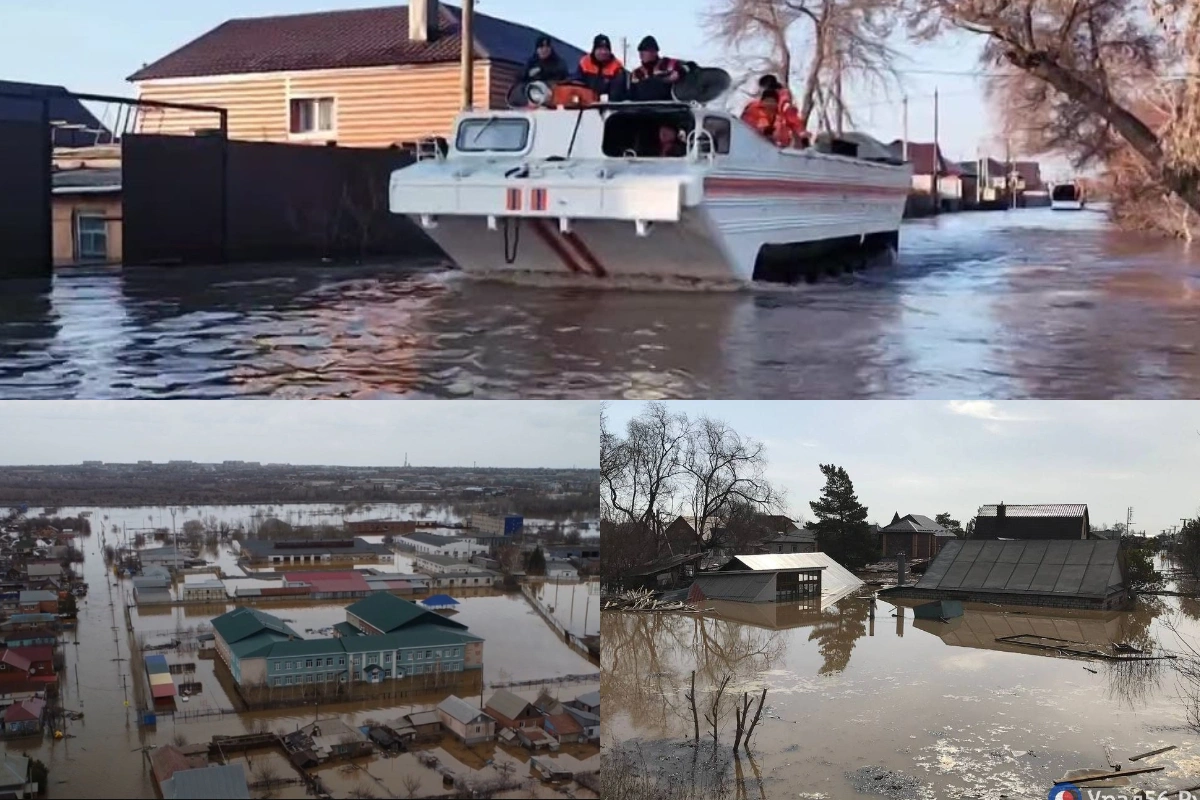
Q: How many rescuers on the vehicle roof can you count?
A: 3